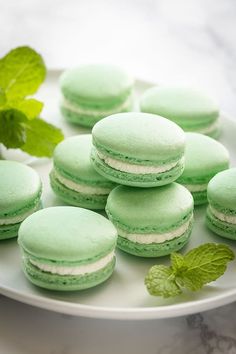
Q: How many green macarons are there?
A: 9